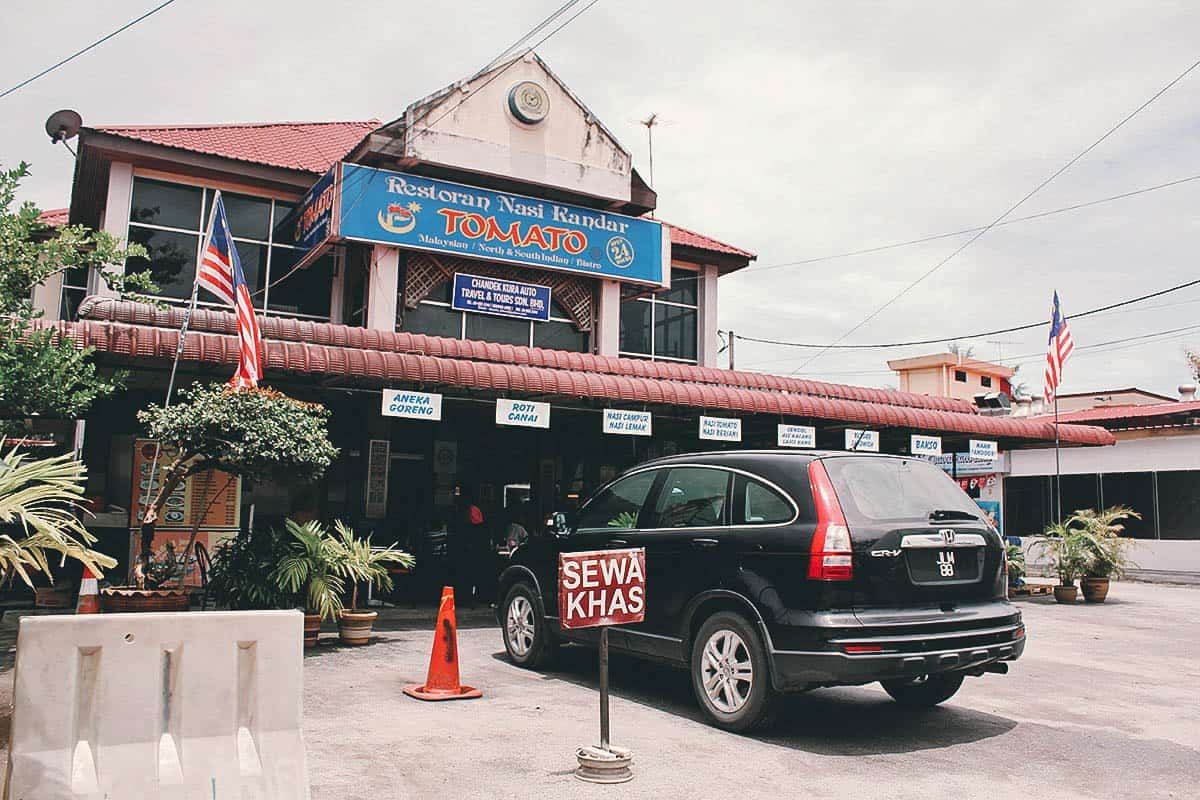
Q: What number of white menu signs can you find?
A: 8